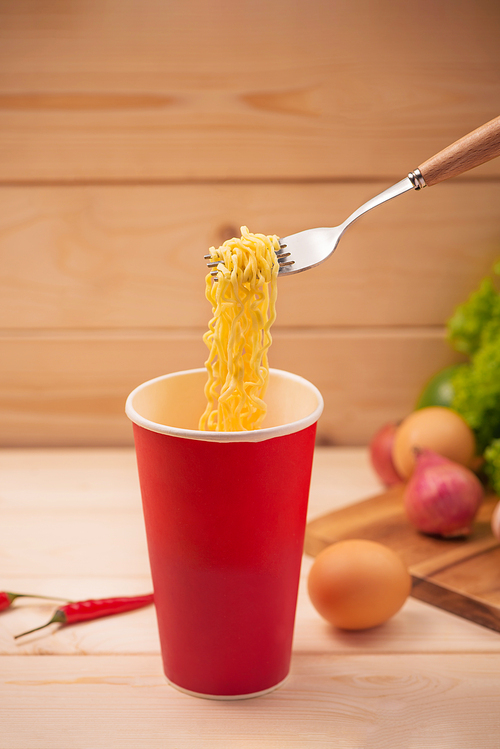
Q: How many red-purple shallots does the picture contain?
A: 2